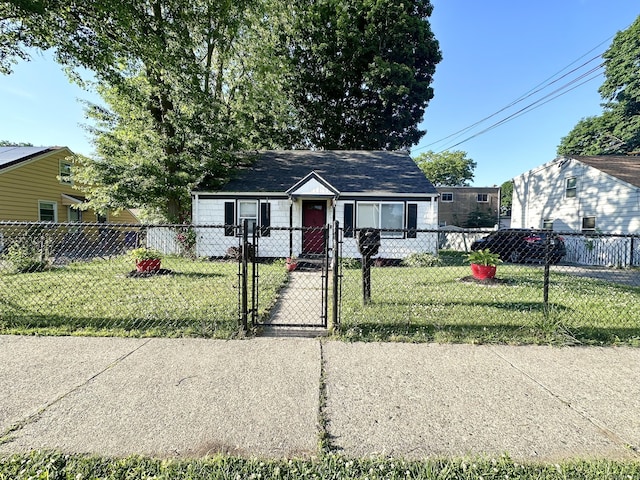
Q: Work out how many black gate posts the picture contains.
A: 2